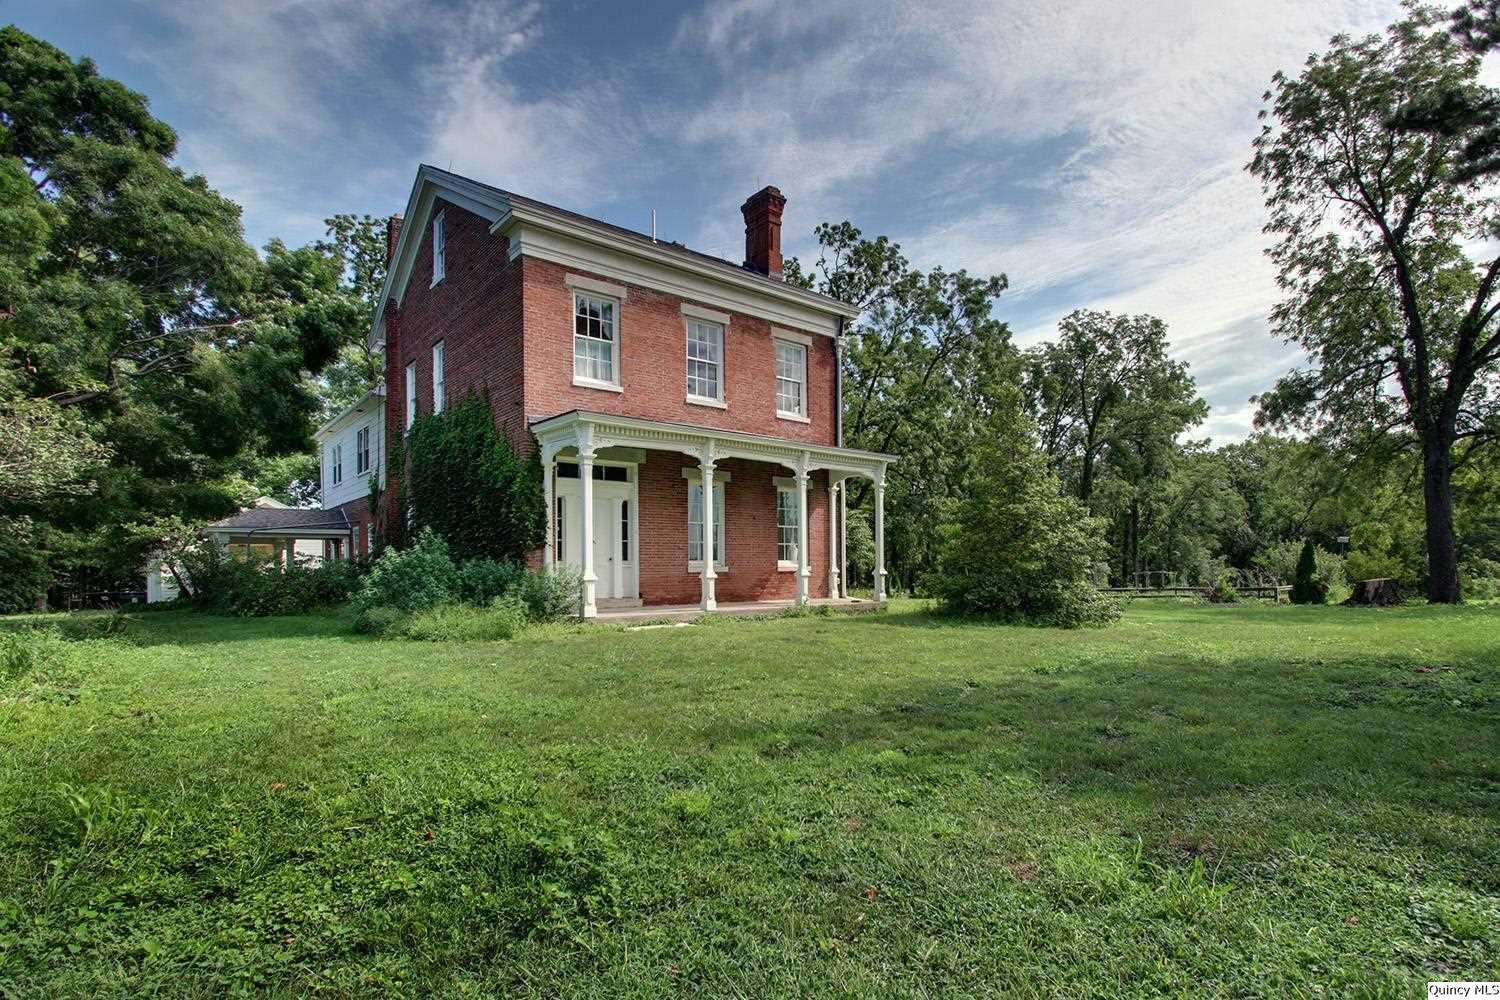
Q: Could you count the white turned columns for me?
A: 6